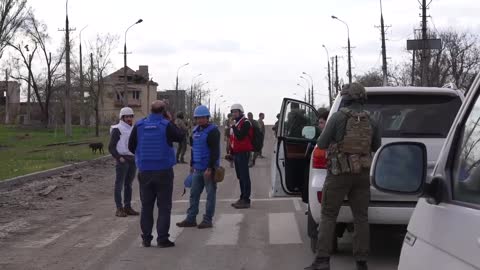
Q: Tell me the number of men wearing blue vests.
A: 2